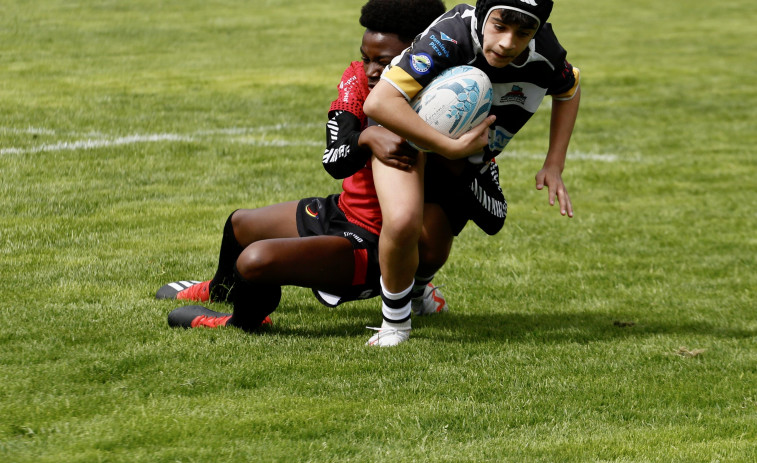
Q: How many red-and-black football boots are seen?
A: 2